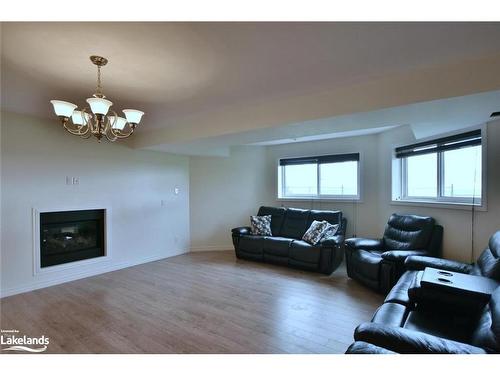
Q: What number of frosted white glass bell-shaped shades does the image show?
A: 5